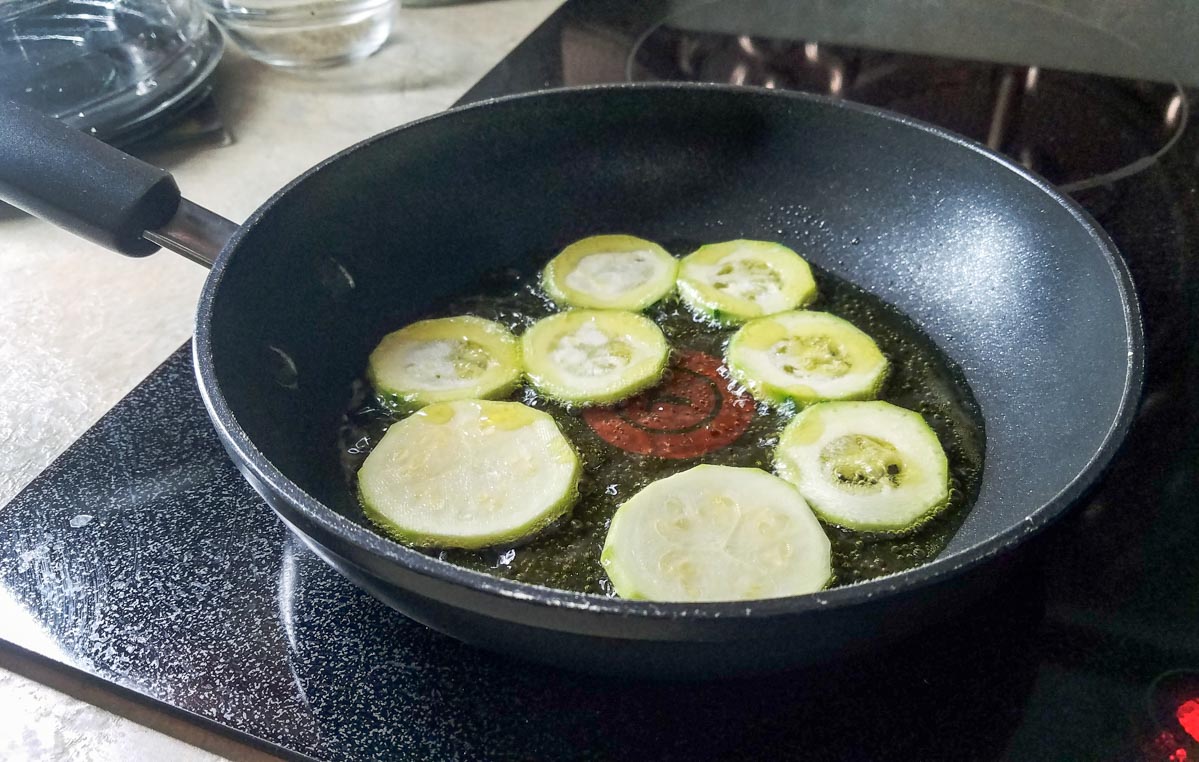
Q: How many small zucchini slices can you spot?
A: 6